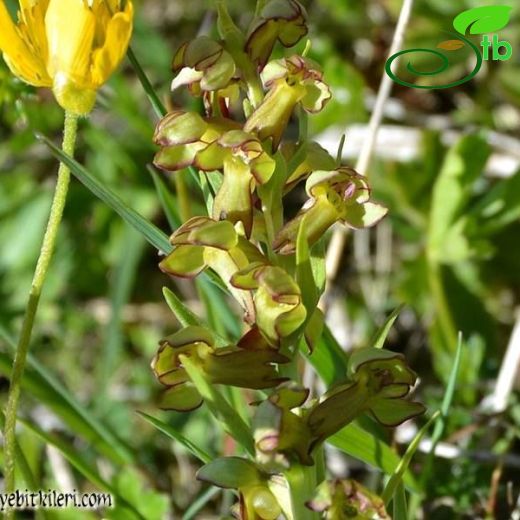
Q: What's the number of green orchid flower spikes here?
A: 1